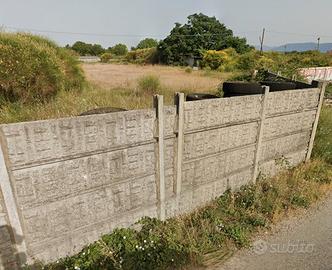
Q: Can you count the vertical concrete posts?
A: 5